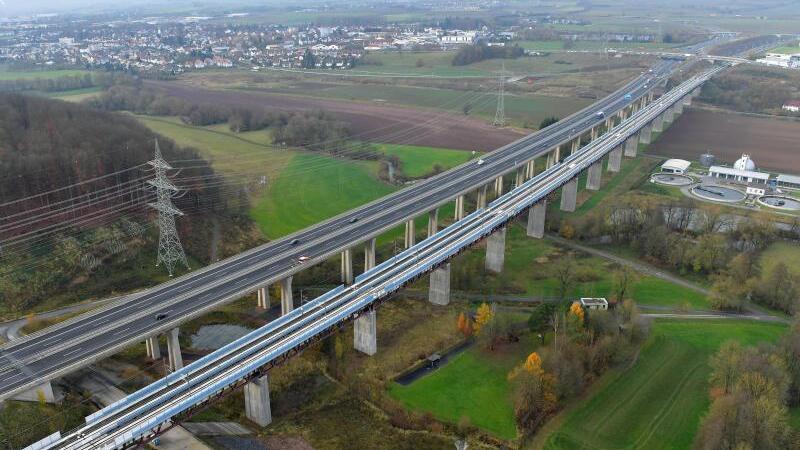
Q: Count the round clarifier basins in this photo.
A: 3